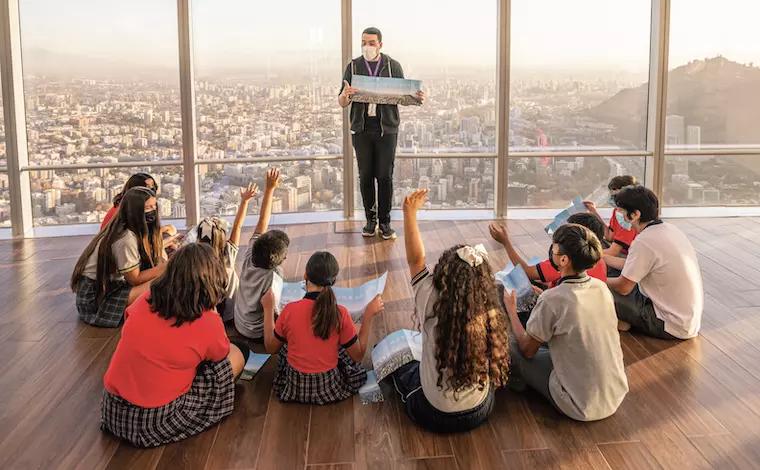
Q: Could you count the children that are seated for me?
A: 11